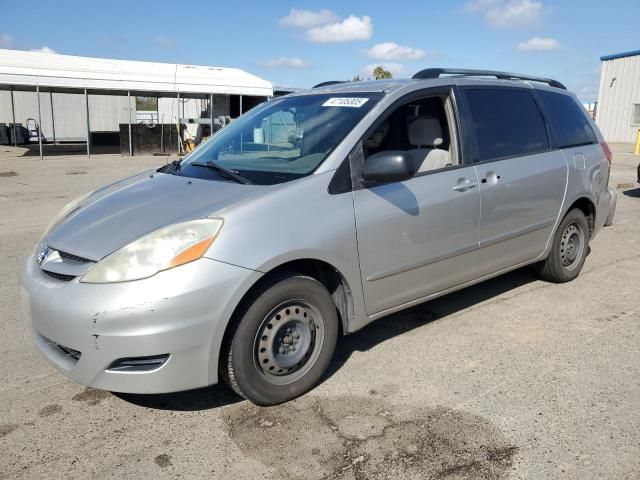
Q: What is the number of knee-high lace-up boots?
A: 0